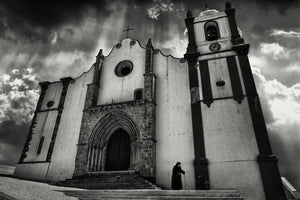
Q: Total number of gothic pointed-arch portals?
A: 1